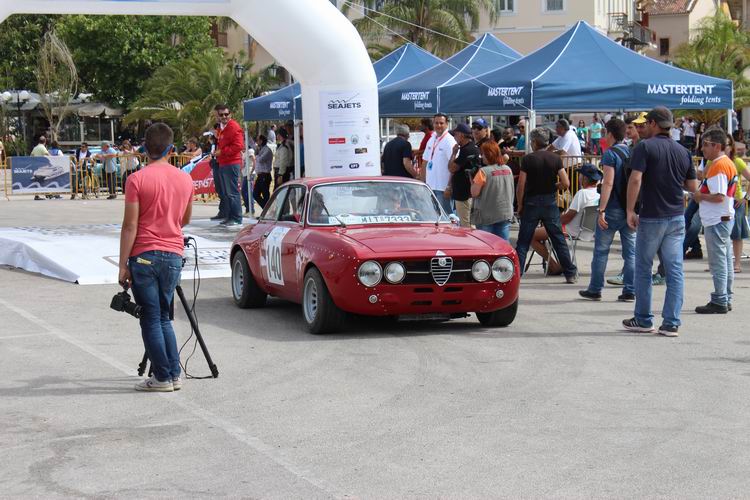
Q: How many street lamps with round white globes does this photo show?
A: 2